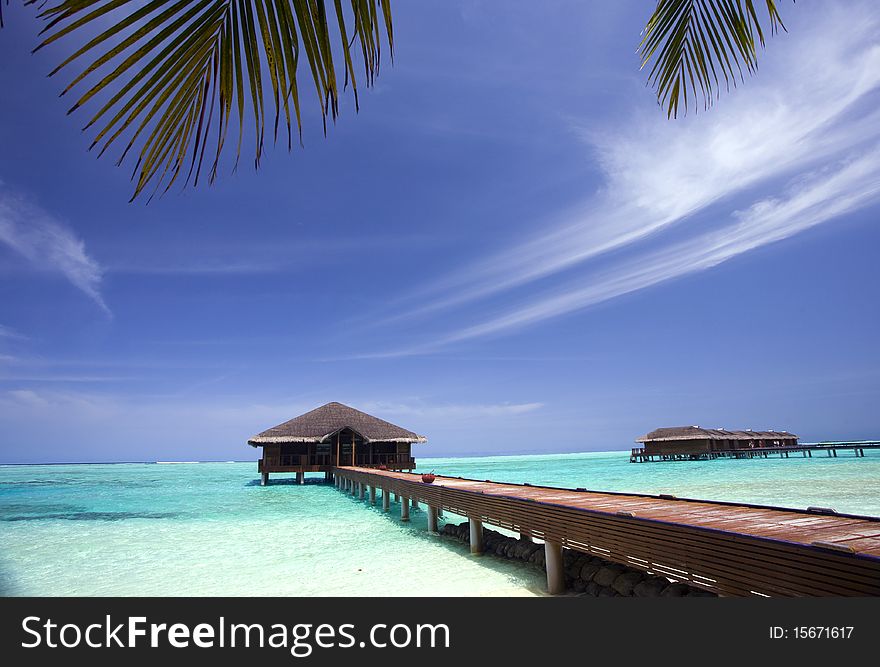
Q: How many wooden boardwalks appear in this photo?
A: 2